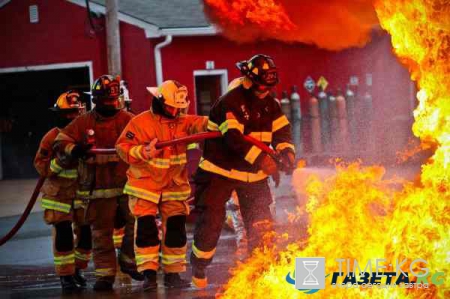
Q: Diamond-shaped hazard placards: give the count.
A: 2